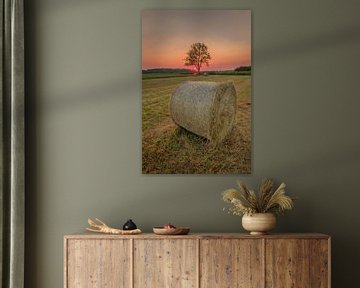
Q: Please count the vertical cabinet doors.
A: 4